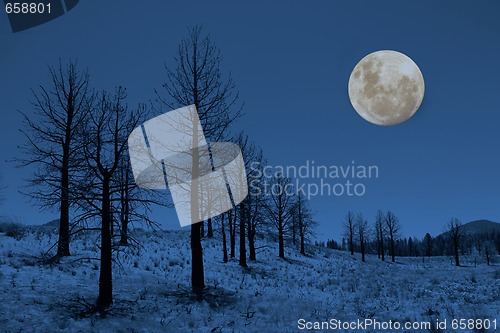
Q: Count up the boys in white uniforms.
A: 0